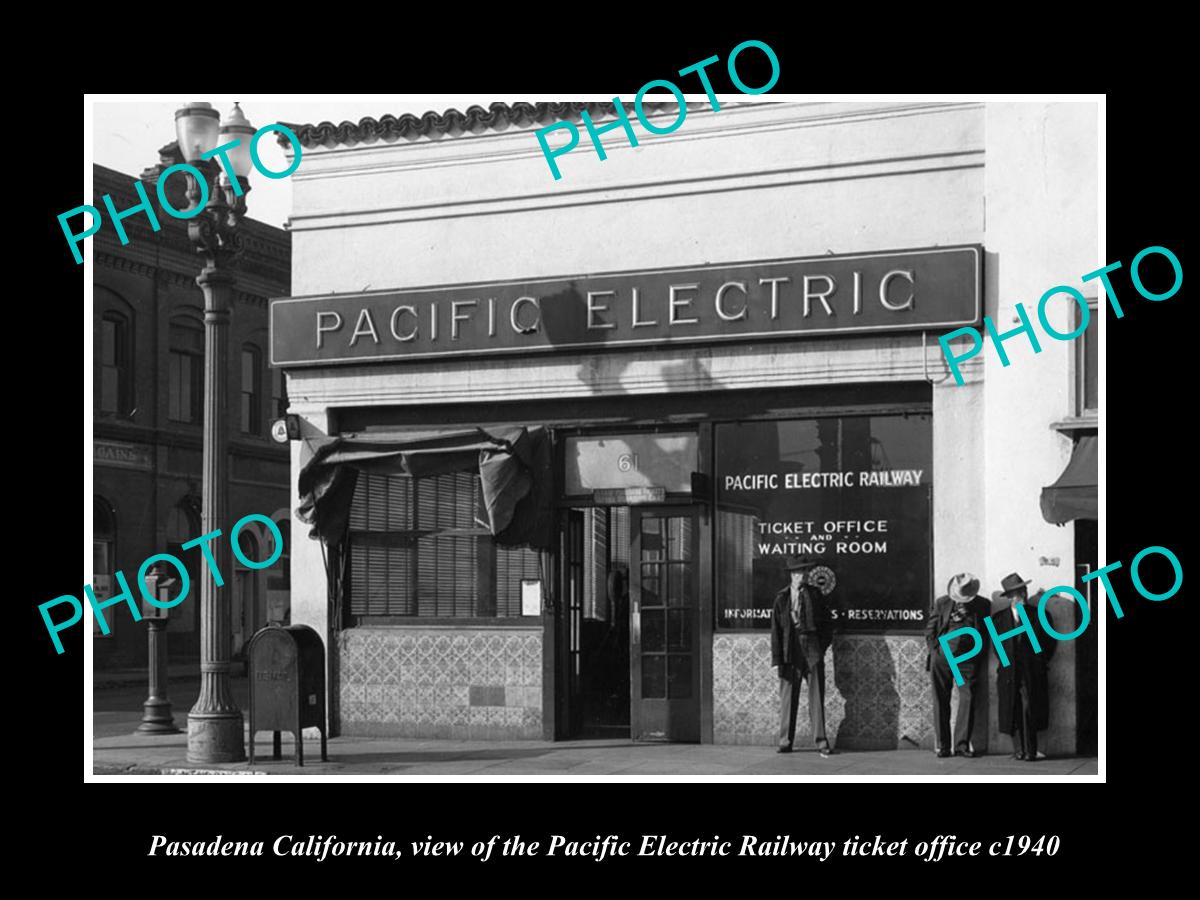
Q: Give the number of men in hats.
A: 3